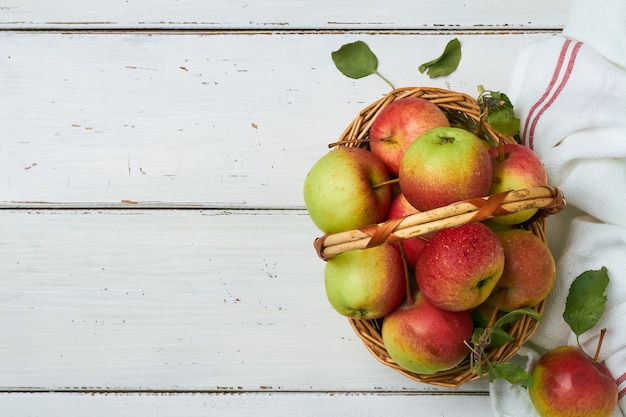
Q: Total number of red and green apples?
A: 10